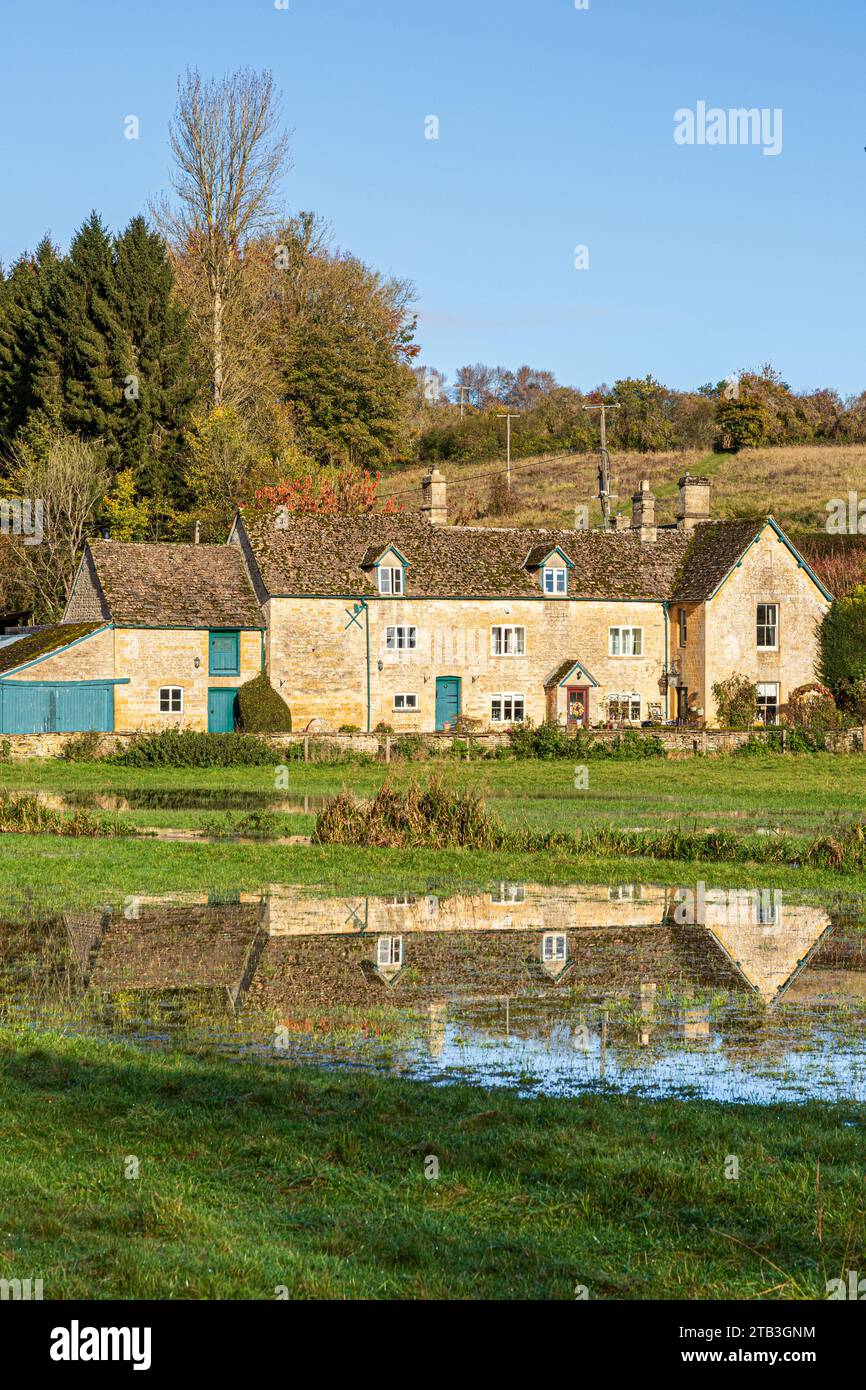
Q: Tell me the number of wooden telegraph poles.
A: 3